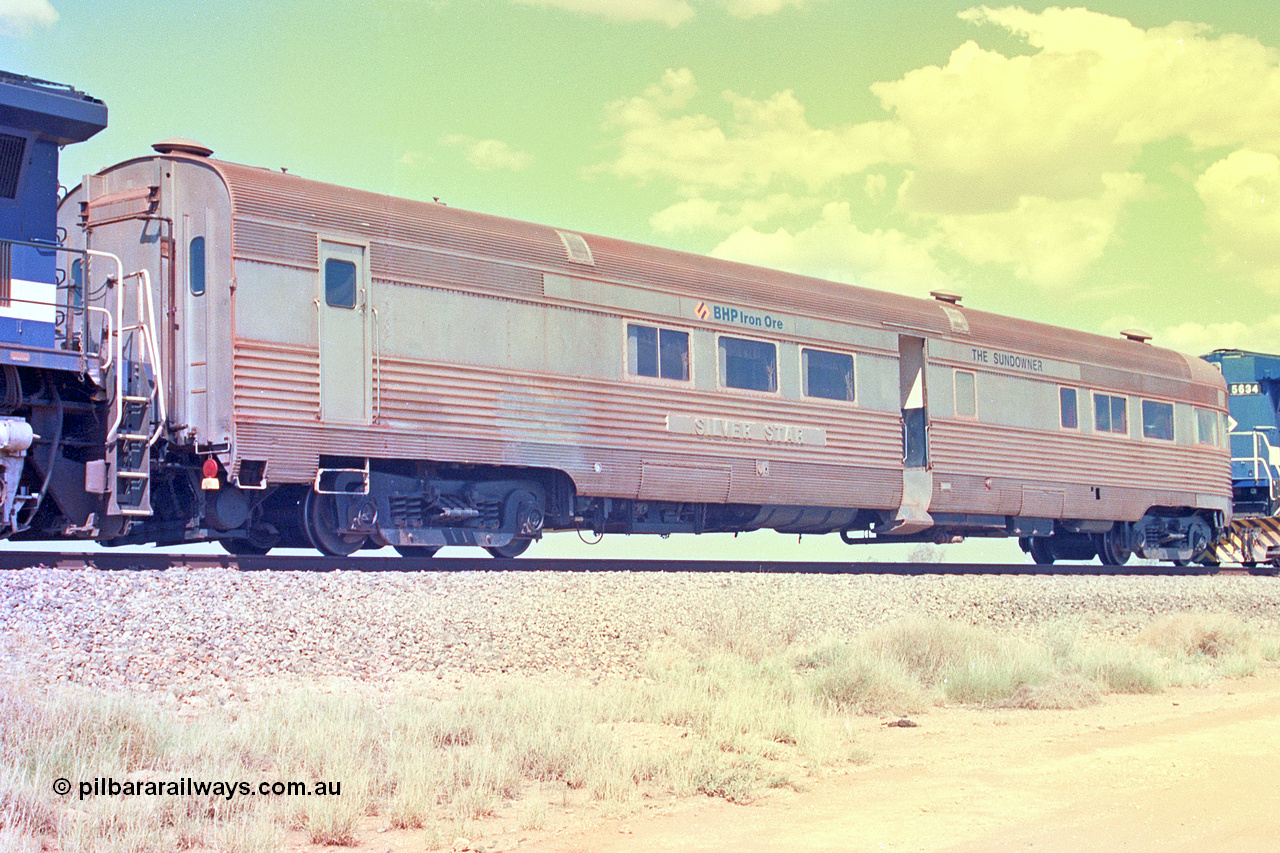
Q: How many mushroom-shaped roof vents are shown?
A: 3